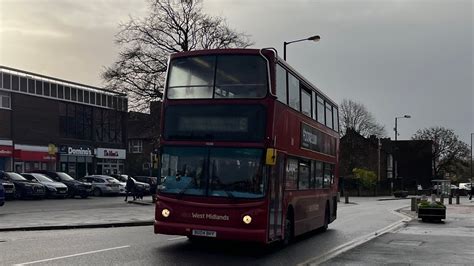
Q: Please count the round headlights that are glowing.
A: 2